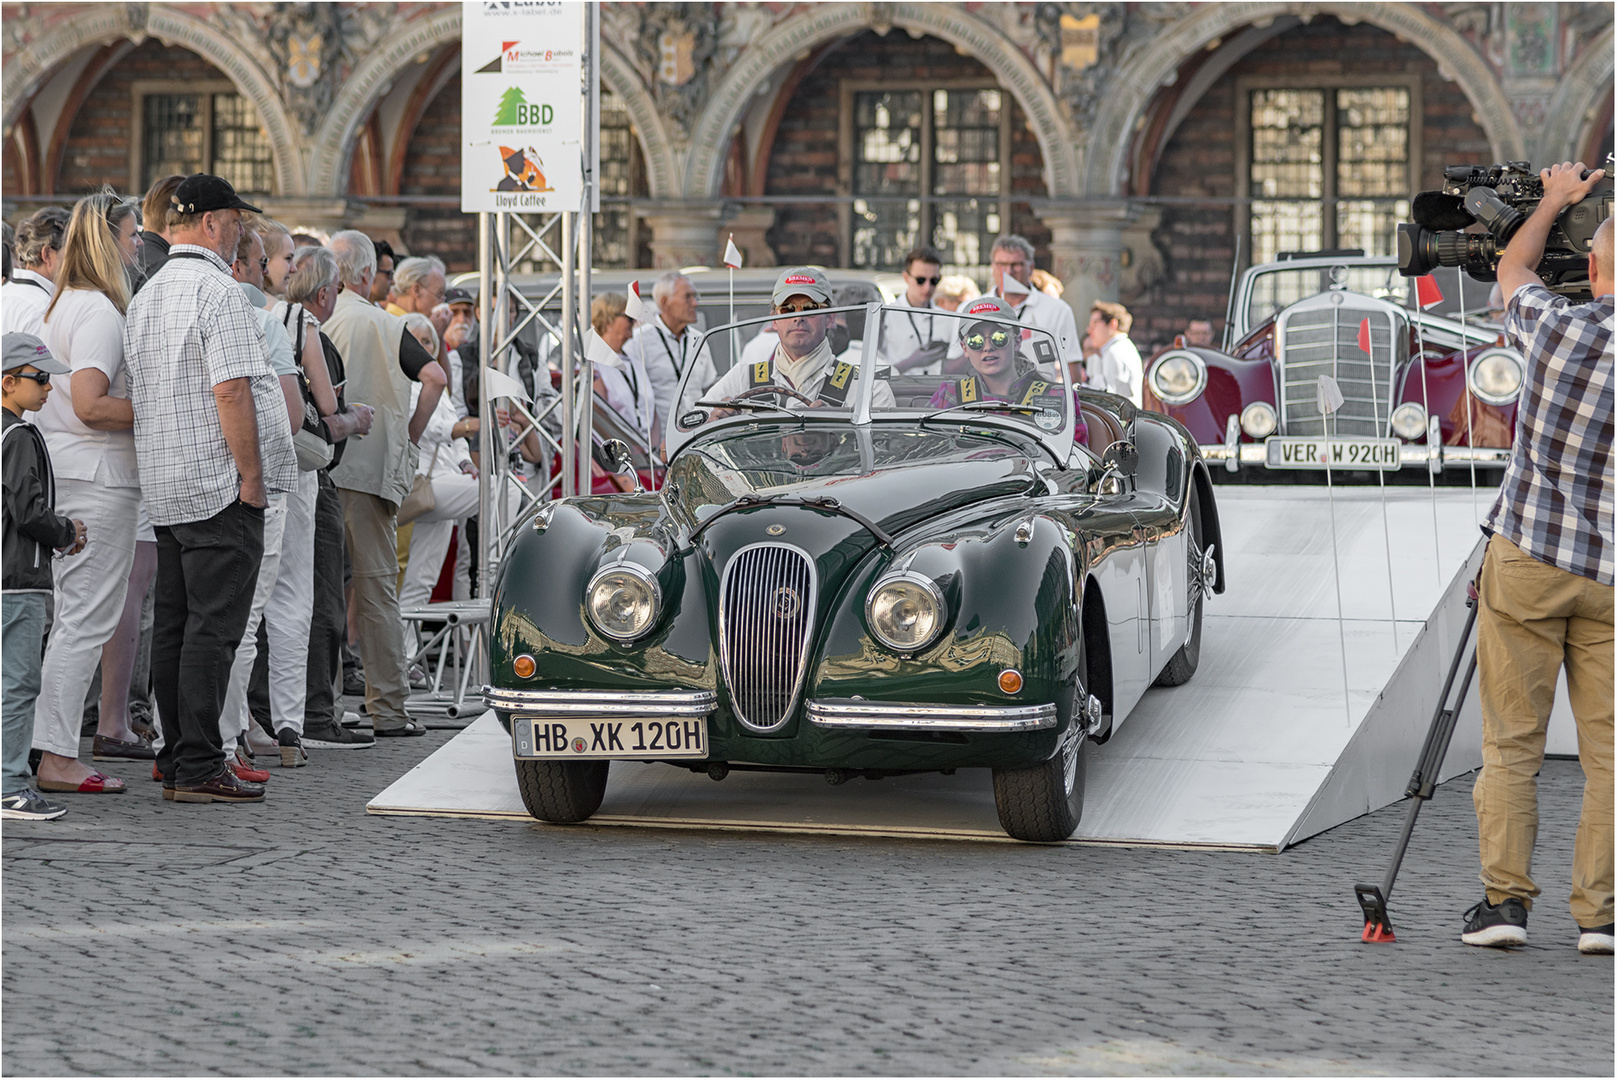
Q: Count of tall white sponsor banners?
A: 1